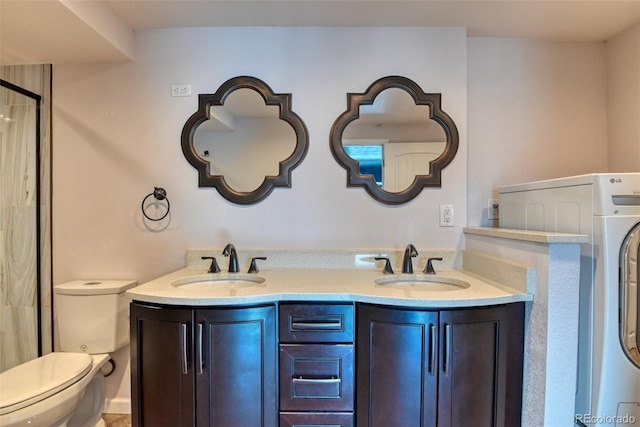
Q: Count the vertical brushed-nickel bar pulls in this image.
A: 4